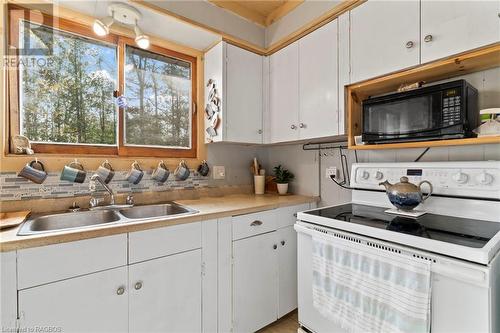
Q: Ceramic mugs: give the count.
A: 7